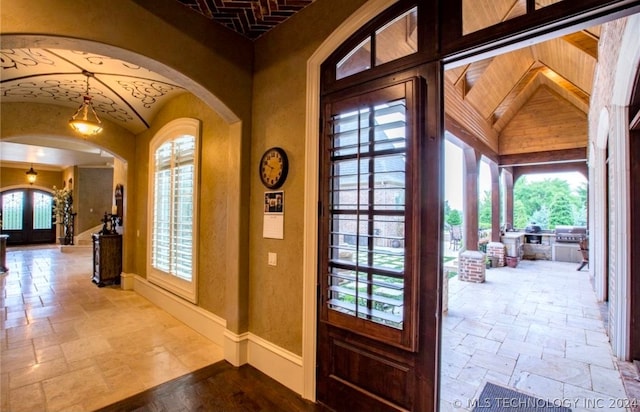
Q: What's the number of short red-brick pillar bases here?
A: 2